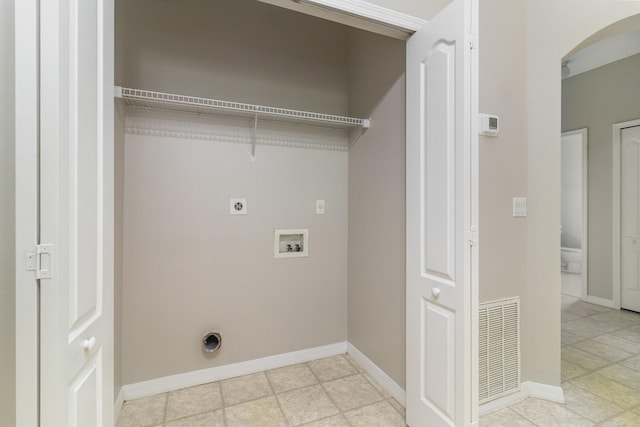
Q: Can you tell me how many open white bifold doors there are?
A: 2